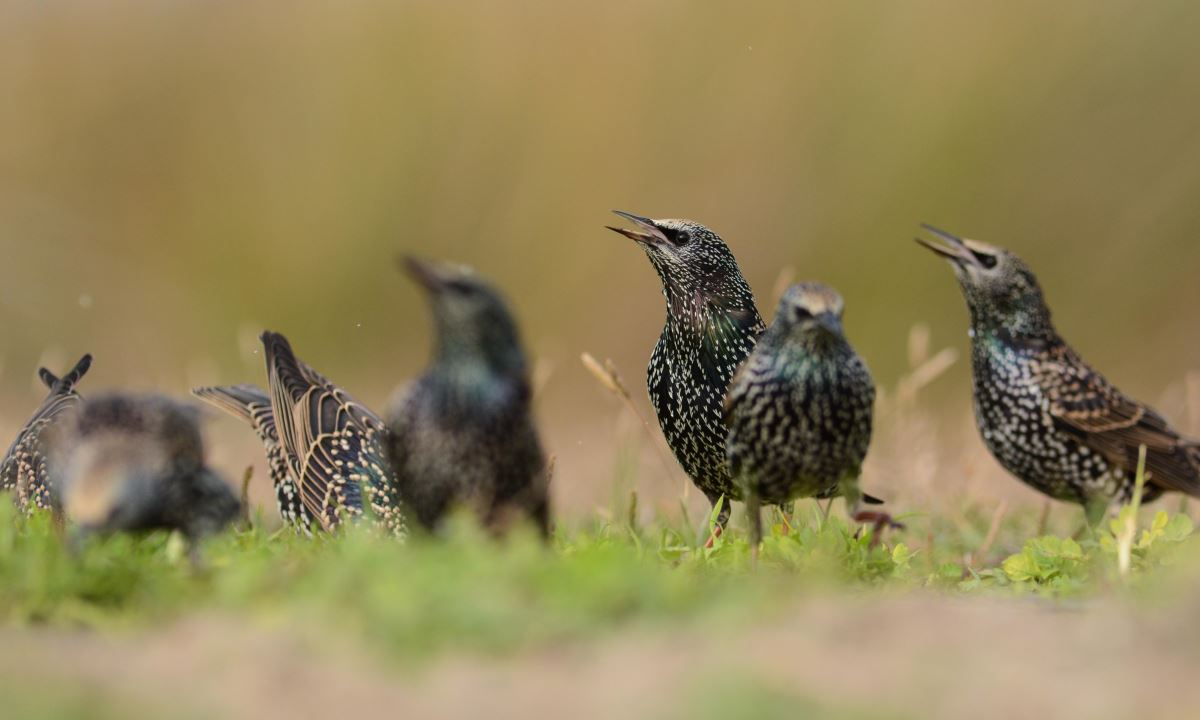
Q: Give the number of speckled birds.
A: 7